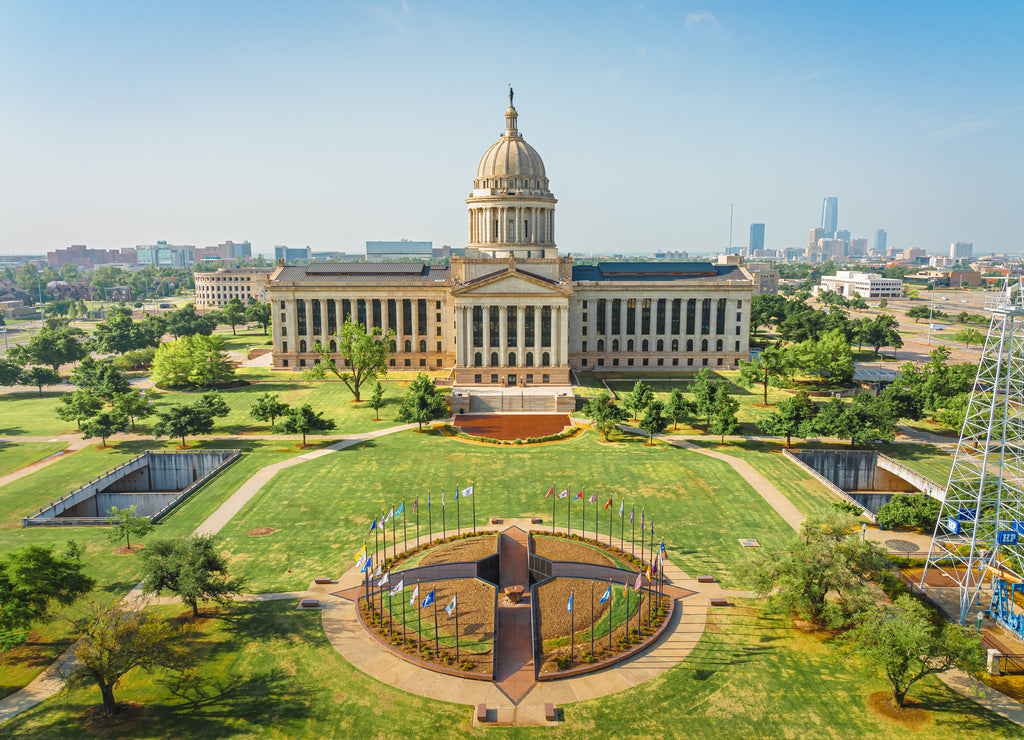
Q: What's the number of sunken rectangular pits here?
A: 2